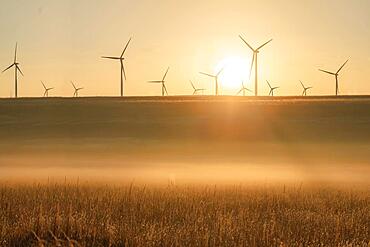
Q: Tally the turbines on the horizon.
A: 12